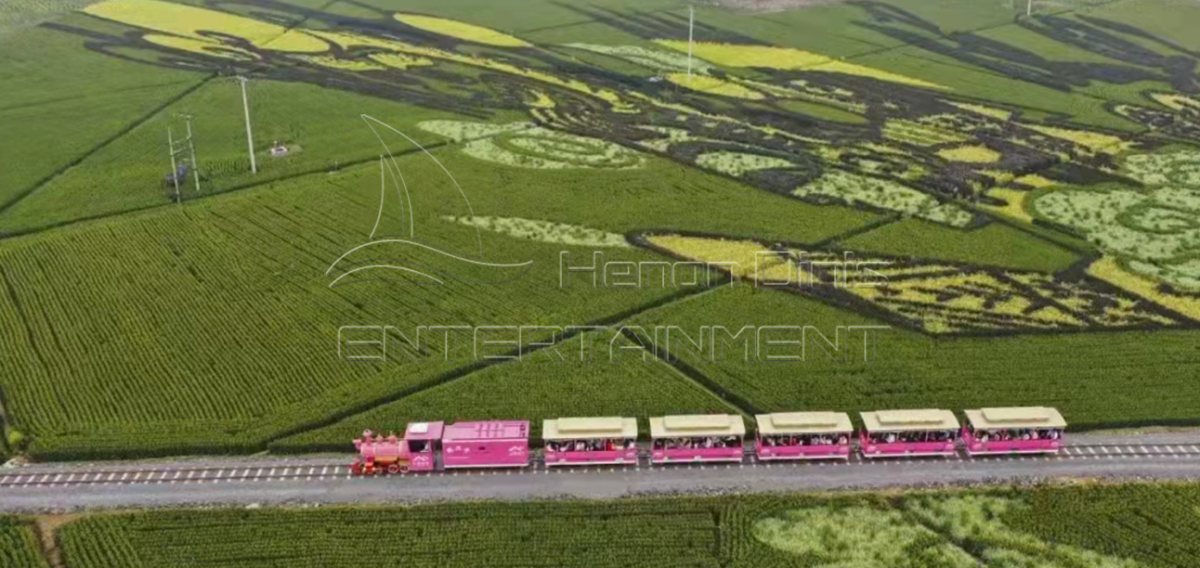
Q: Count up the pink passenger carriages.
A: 5